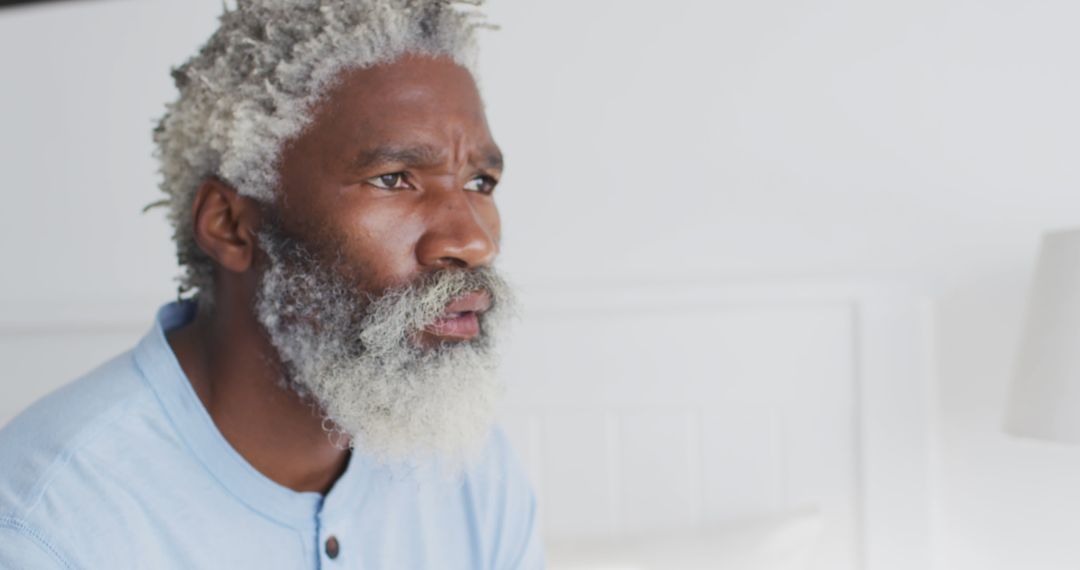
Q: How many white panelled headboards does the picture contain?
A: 1